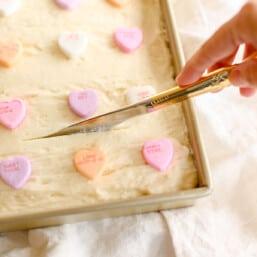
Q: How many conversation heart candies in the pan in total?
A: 12